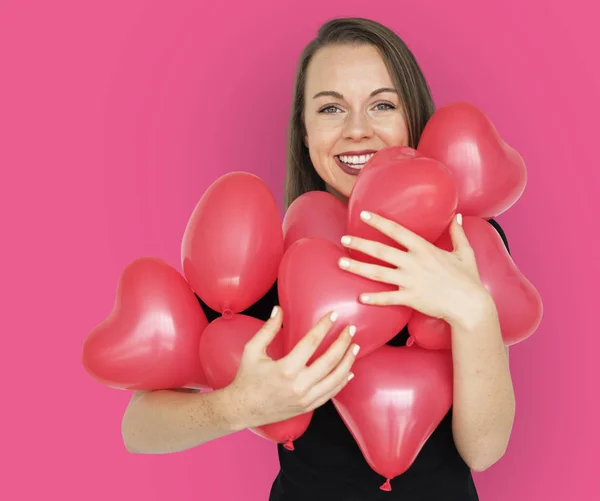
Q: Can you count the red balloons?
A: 9